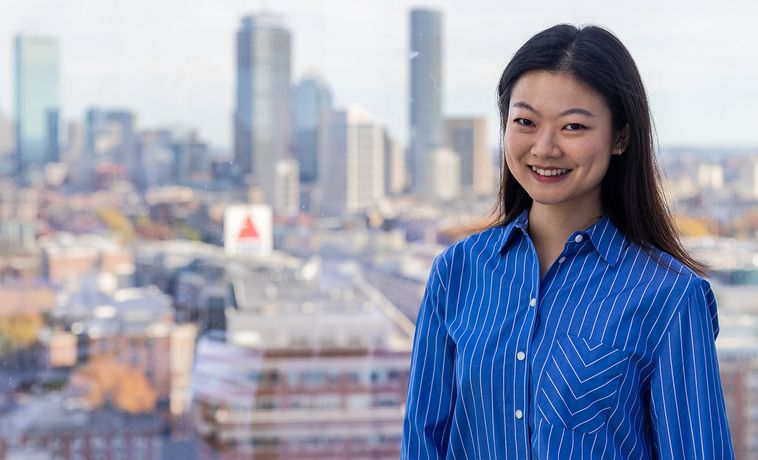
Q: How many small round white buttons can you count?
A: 5